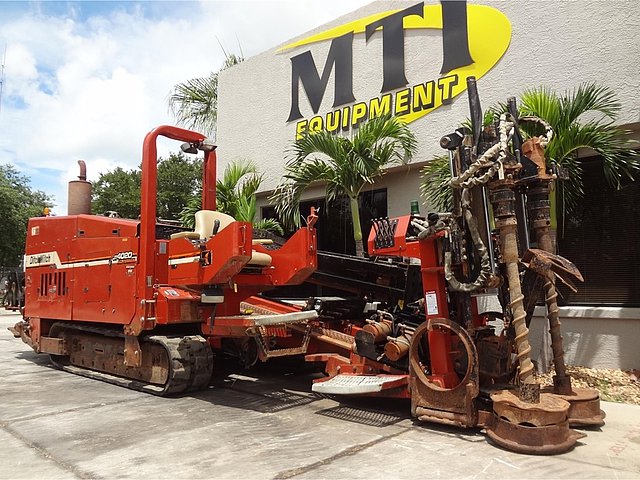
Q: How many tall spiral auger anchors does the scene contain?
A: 2